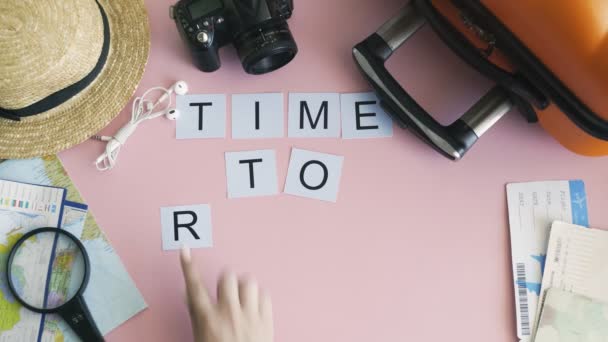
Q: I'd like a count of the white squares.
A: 7